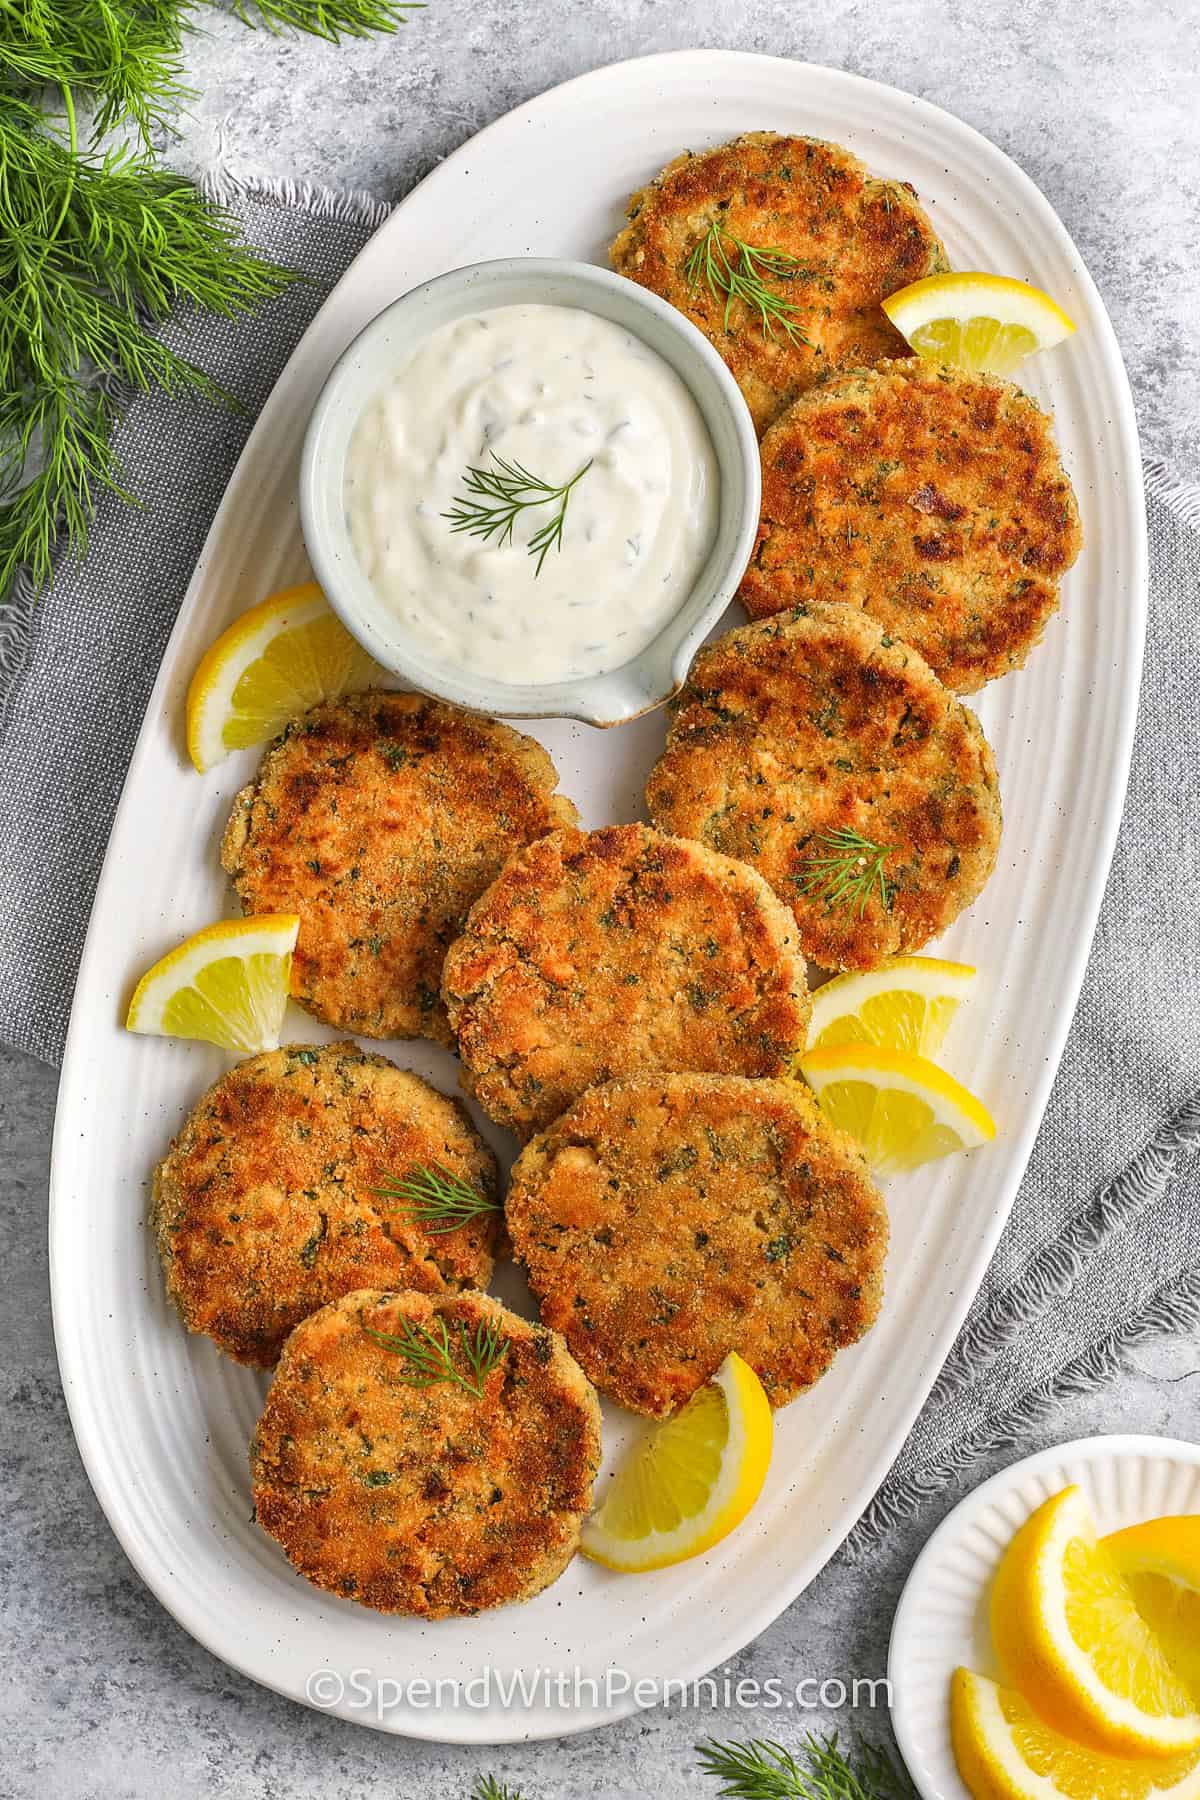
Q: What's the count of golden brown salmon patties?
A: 8